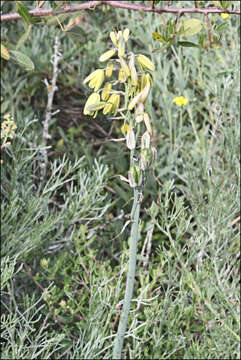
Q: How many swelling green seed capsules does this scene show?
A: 2